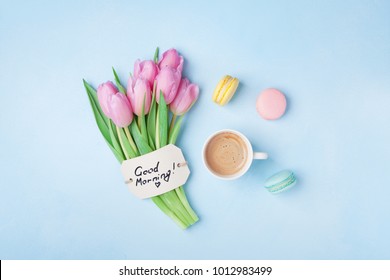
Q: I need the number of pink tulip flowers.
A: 7